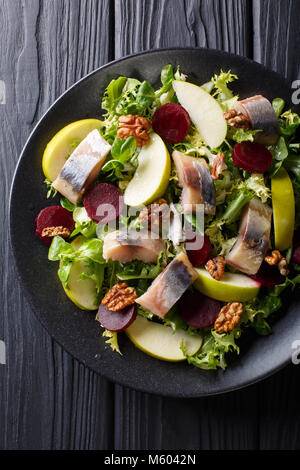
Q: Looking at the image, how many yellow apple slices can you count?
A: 7